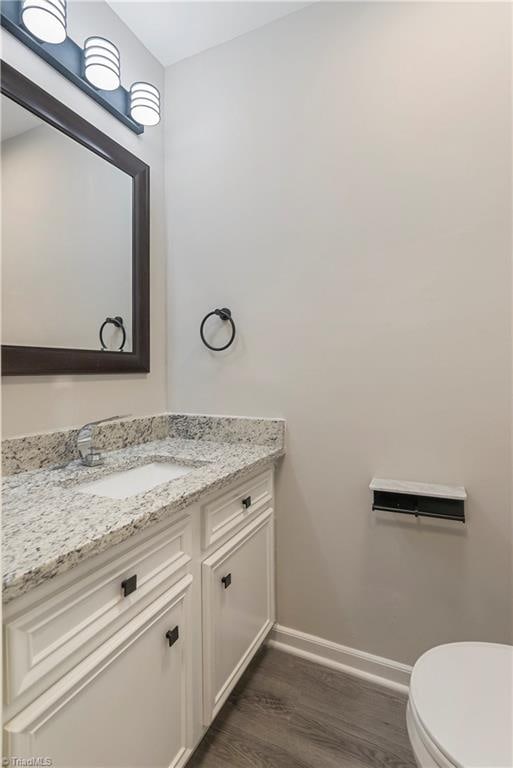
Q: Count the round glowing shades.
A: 3